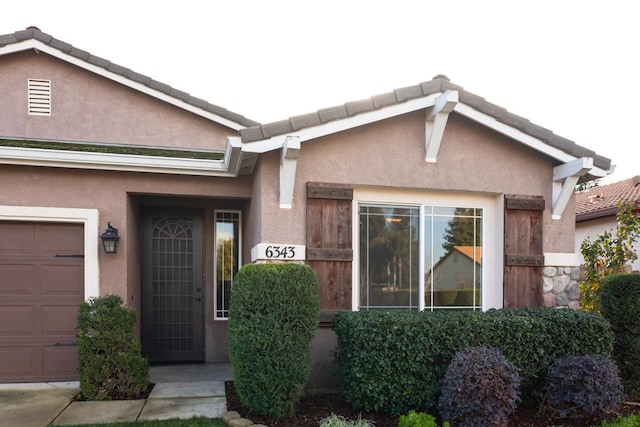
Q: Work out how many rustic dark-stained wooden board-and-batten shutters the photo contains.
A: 2